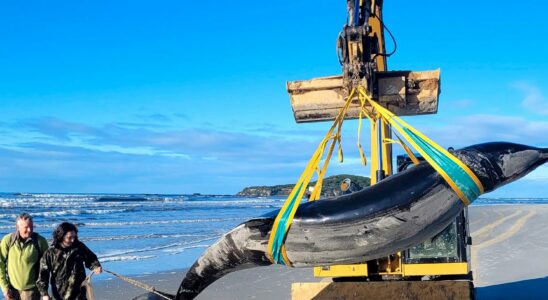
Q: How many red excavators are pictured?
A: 0